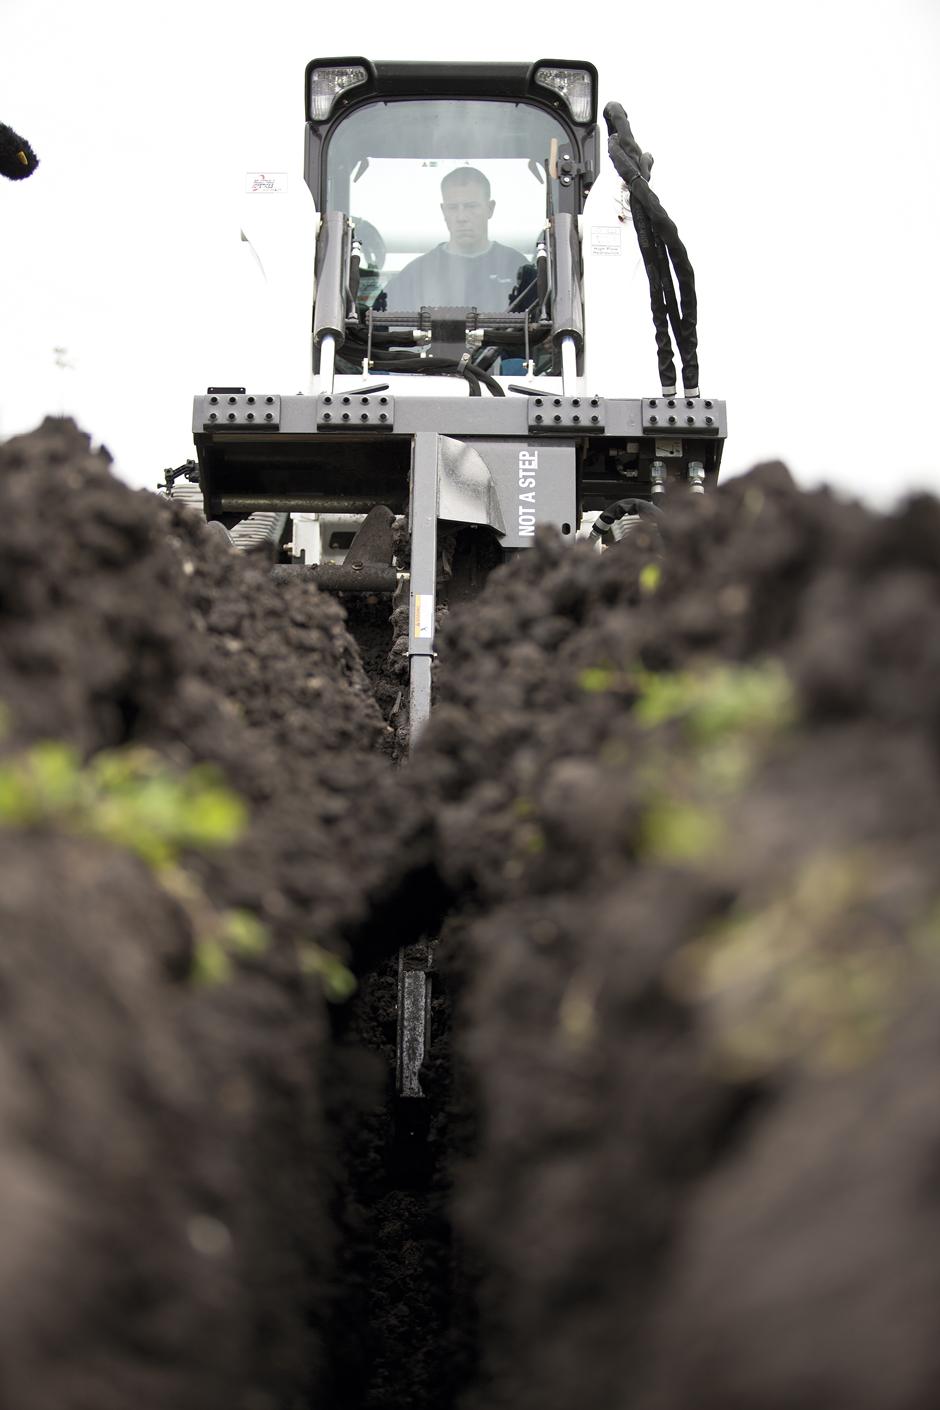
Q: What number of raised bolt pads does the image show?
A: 4